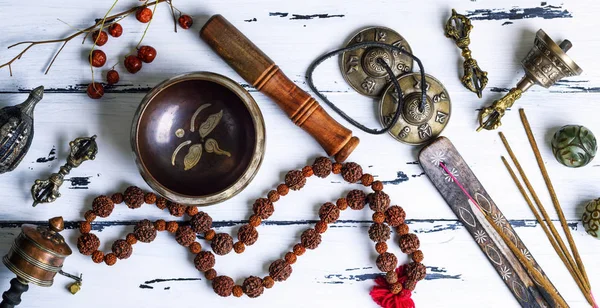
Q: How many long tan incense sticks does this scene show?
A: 4